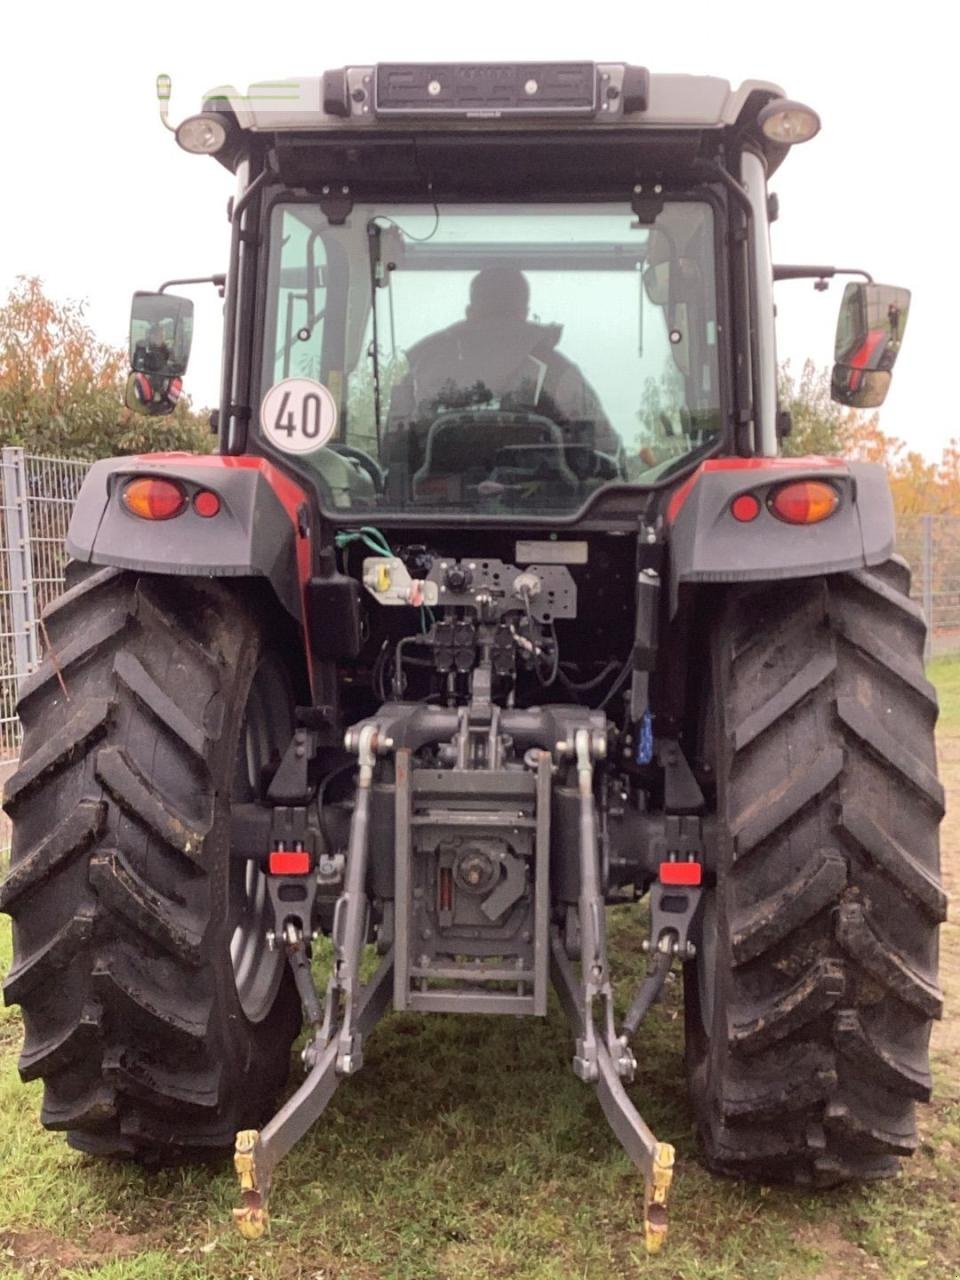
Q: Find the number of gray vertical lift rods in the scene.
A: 2